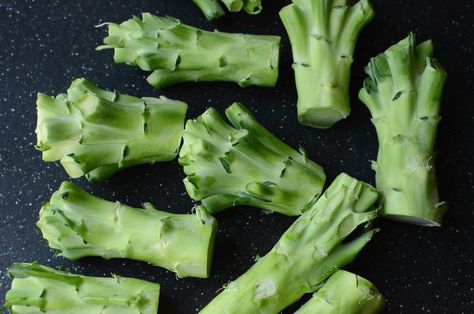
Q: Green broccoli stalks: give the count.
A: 10